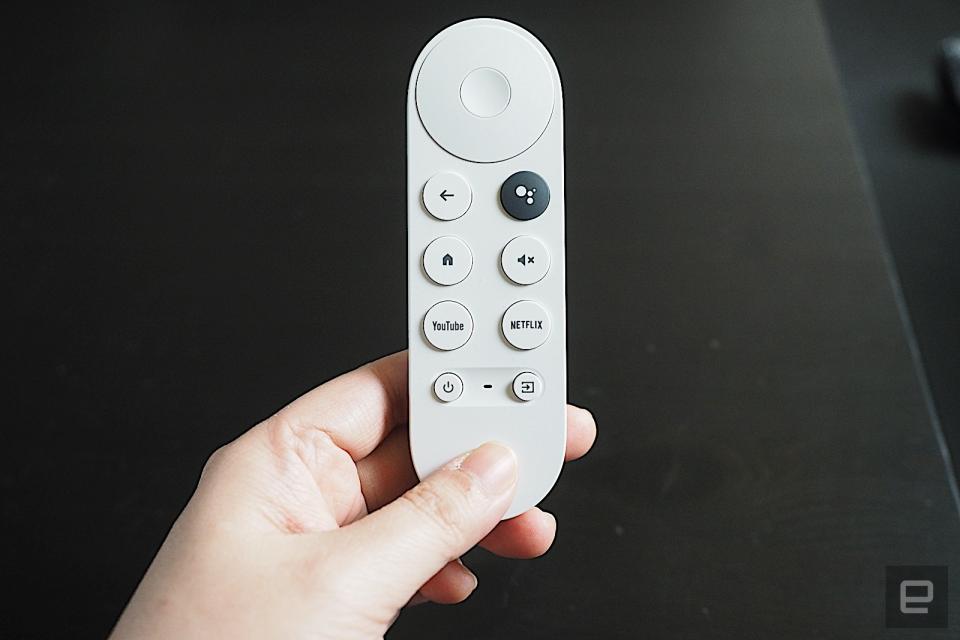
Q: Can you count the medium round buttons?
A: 6